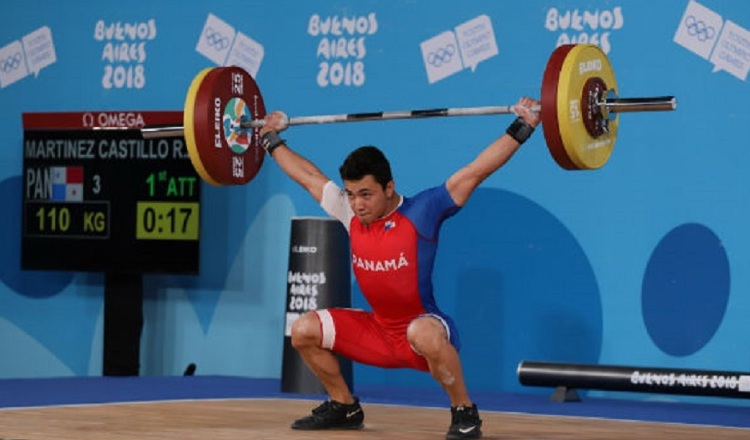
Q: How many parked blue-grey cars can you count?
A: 0